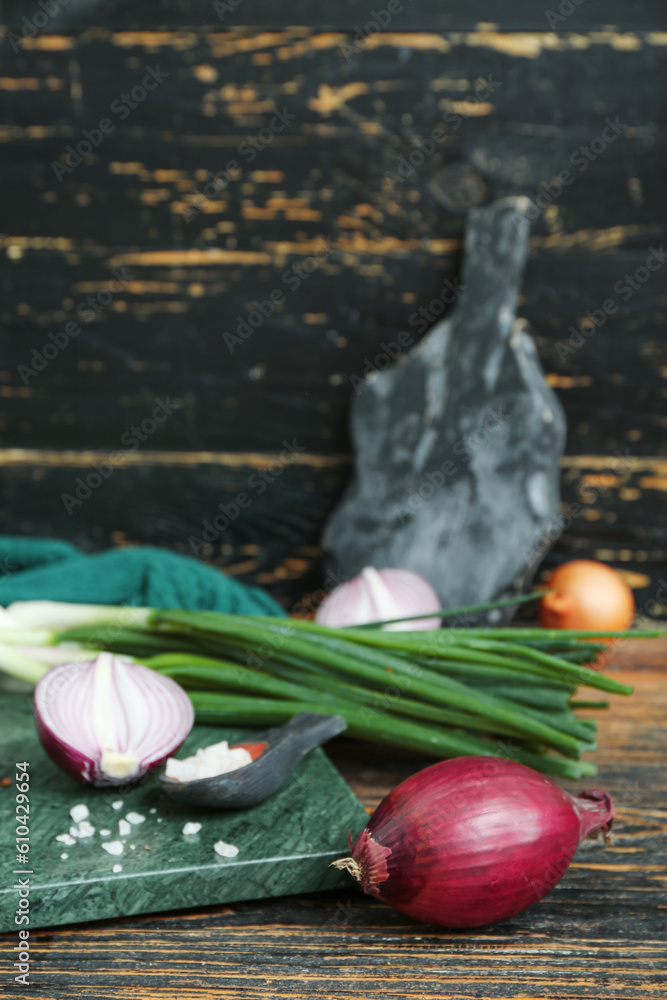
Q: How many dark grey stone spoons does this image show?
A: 1